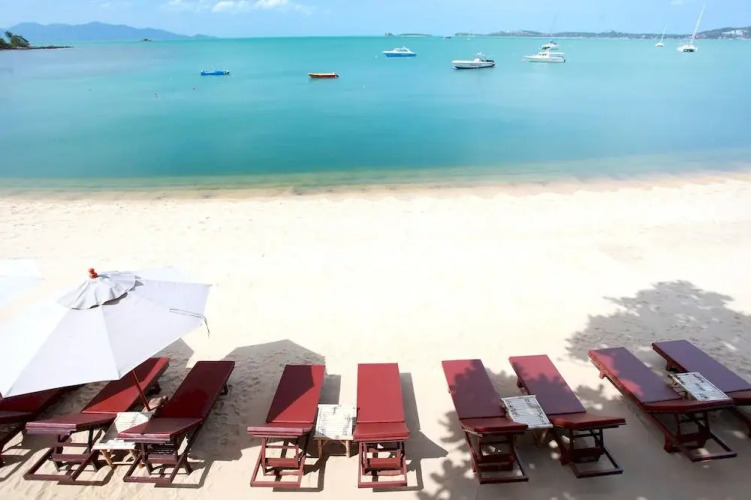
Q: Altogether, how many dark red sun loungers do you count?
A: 9